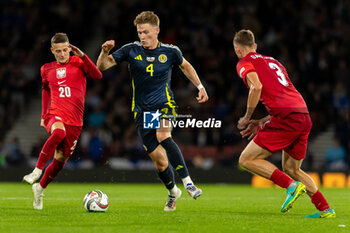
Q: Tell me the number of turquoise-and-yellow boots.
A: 2